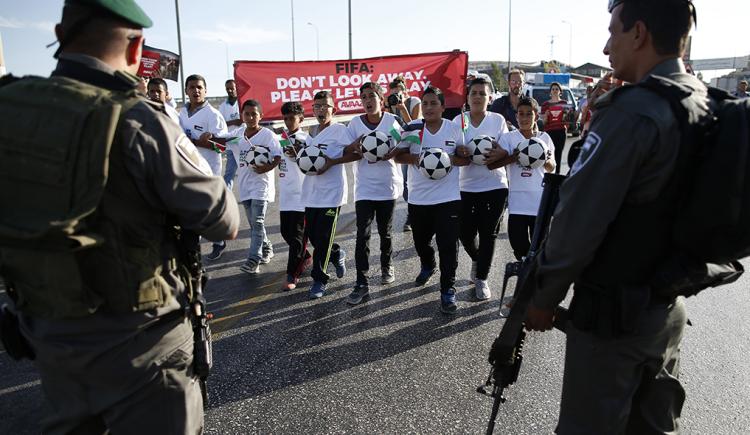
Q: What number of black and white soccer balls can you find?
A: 7